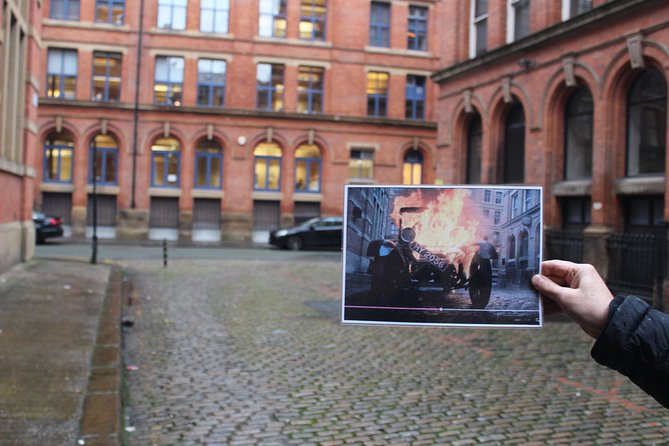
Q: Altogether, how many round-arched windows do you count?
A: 11